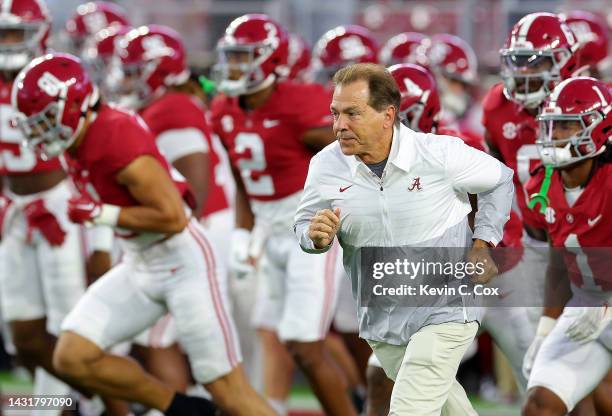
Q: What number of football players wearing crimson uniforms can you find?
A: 14